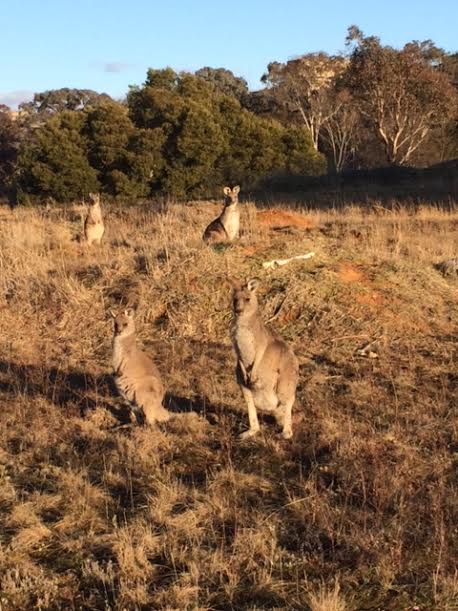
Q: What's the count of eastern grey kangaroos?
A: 4